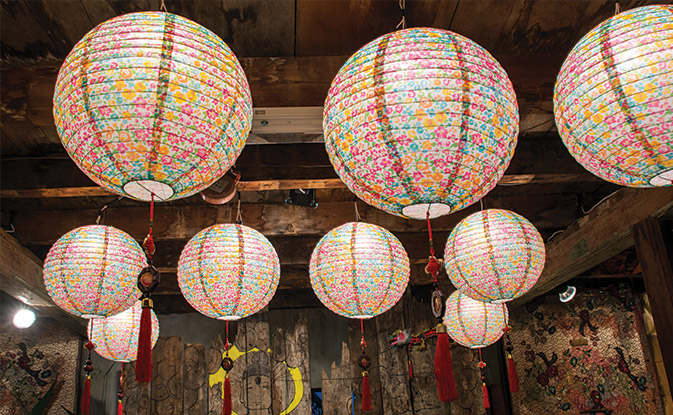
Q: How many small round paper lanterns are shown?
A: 6